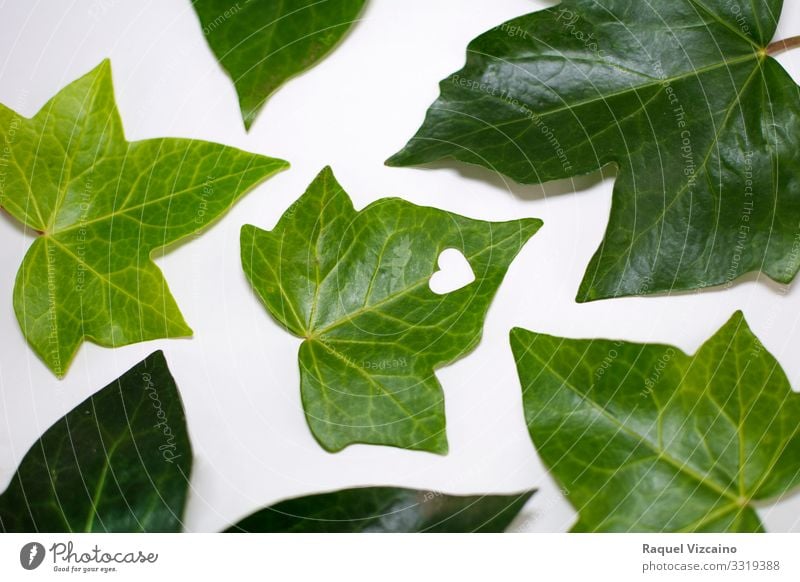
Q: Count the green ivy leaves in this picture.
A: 7